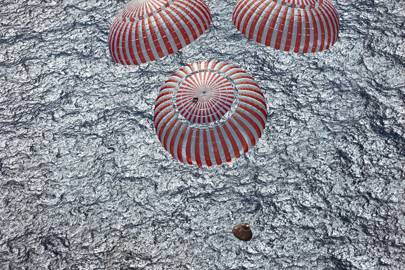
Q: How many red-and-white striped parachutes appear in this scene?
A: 3